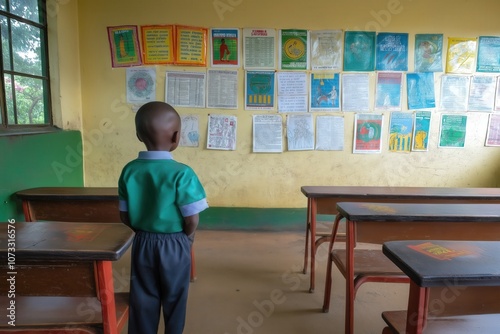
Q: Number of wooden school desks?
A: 5